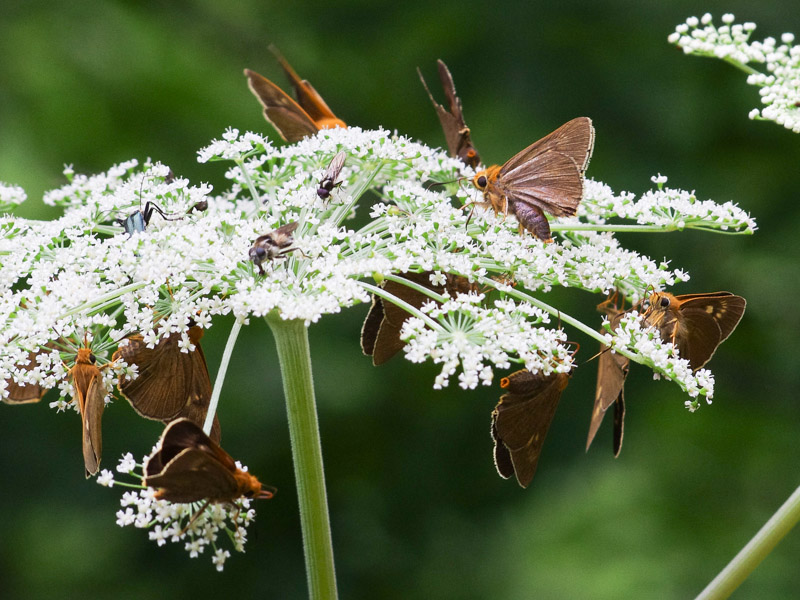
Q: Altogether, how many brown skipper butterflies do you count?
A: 11